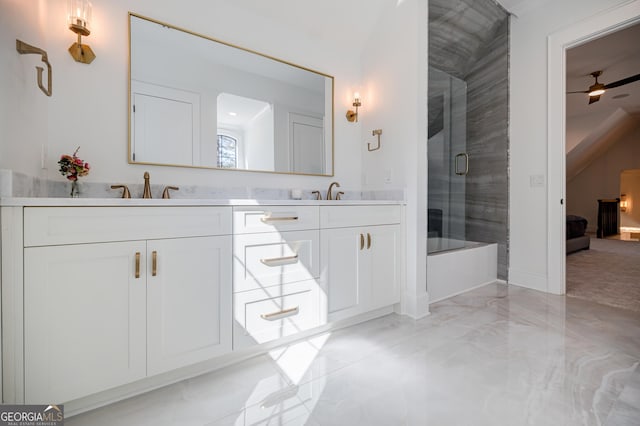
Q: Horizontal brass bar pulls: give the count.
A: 3